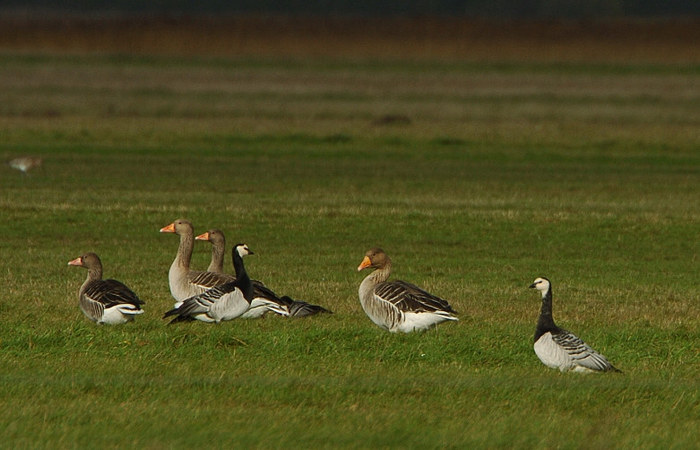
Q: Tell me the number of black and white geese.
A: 2